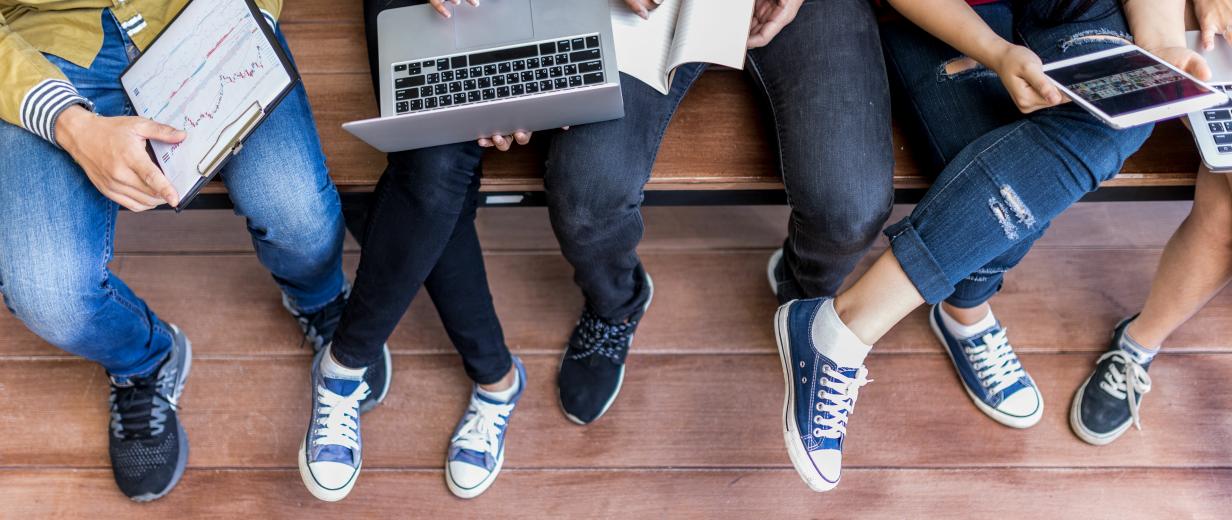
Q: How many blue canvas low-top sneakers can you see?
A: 4